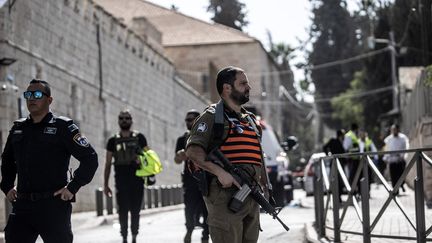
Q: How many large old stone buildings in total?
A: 2